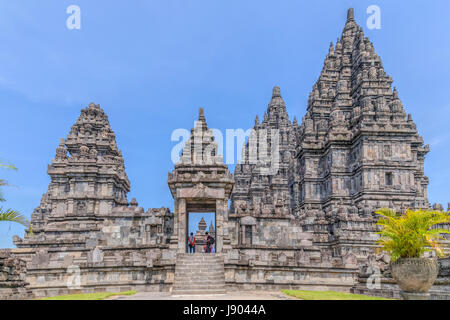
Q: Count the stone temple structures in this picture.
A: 4